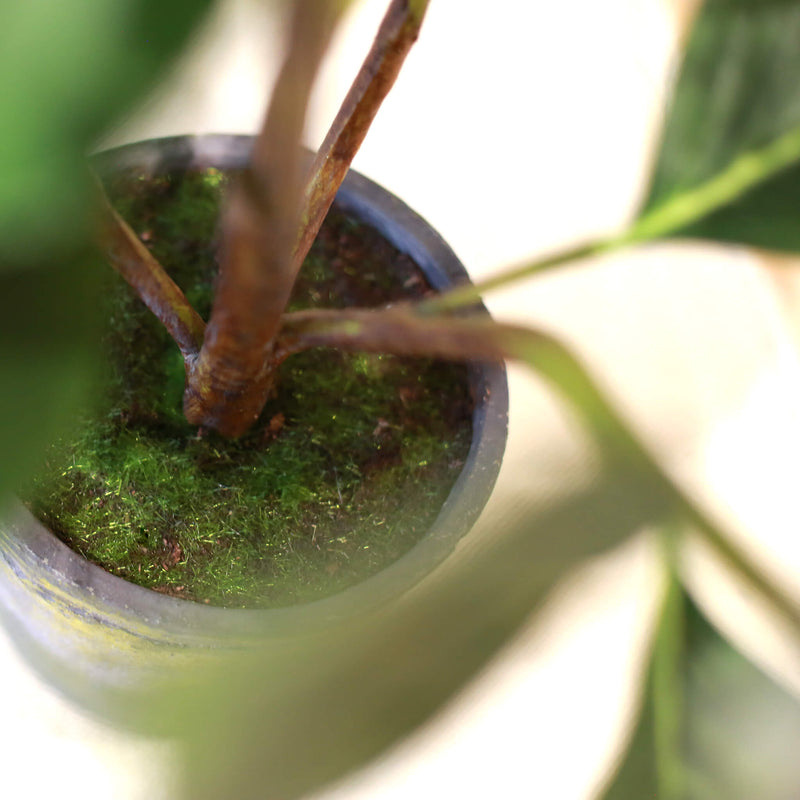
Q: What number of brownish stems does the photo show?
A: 4